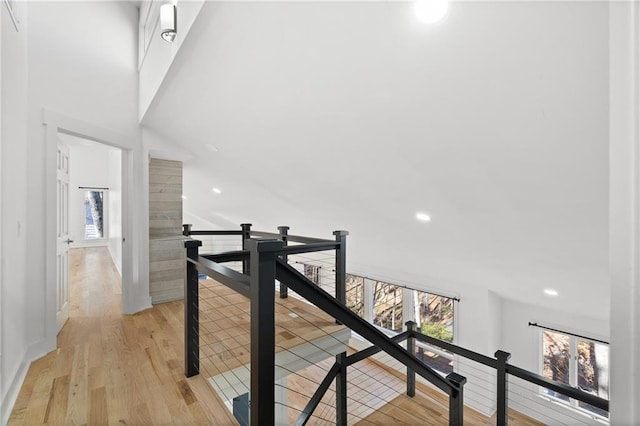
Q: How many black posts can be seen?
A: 10